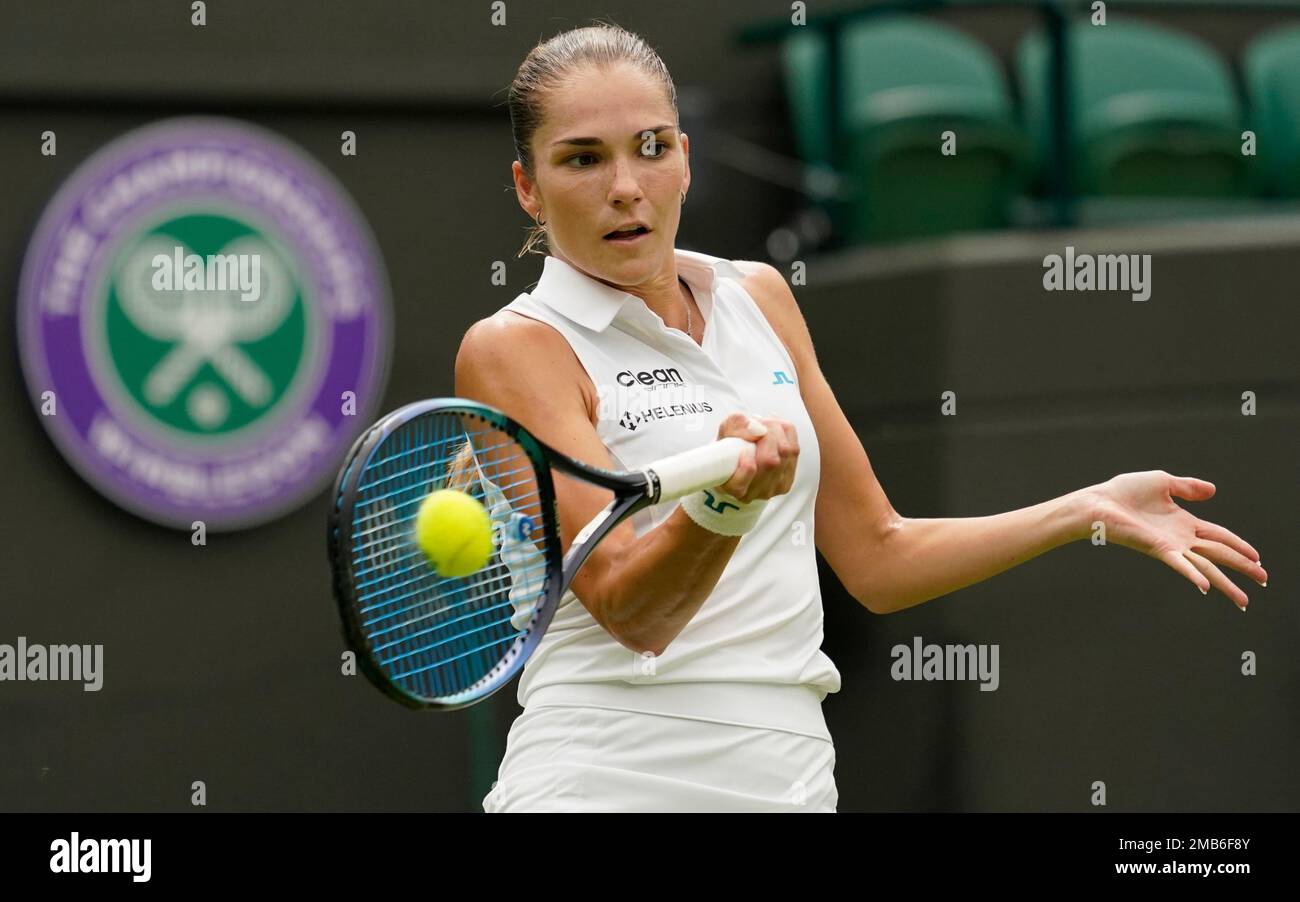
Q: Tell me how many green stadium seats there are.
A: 3